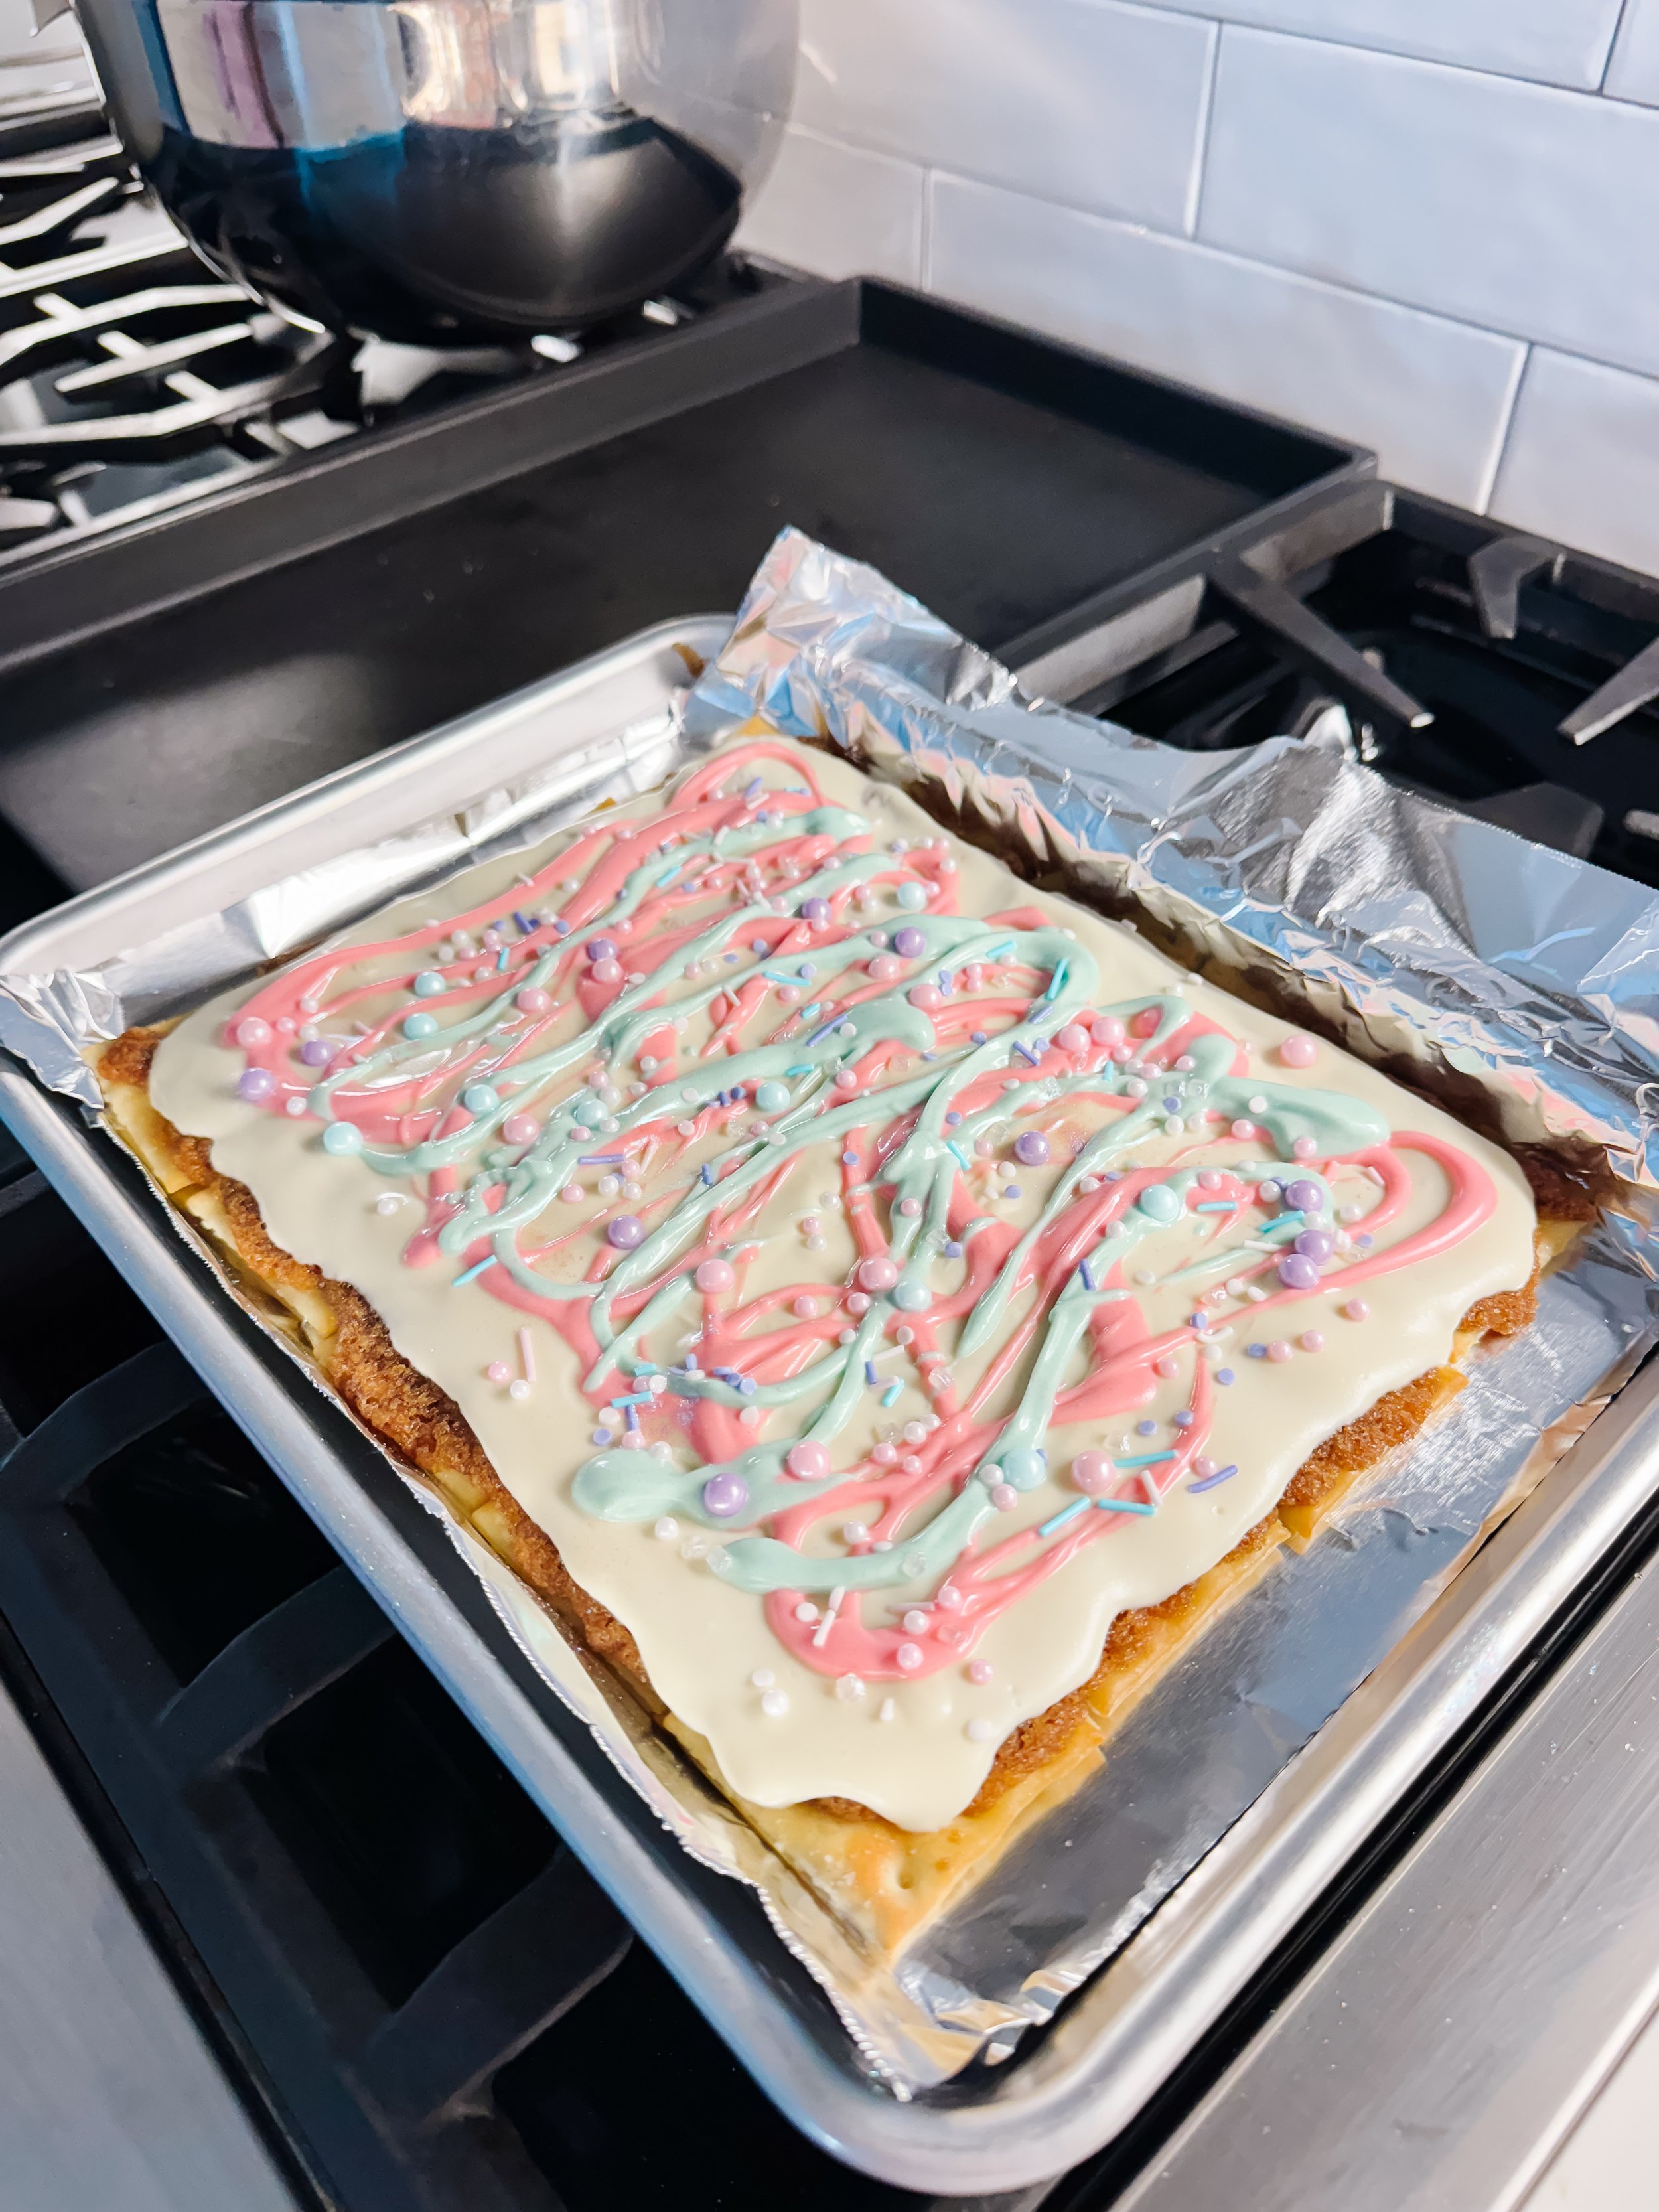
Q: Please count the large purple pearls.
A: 11